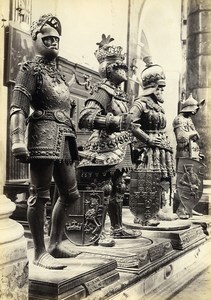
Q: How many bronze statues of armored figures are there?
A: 4